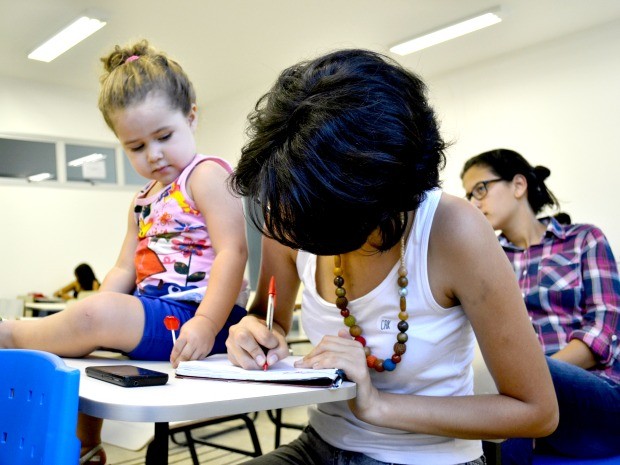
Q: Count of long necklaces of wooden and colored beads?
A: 1